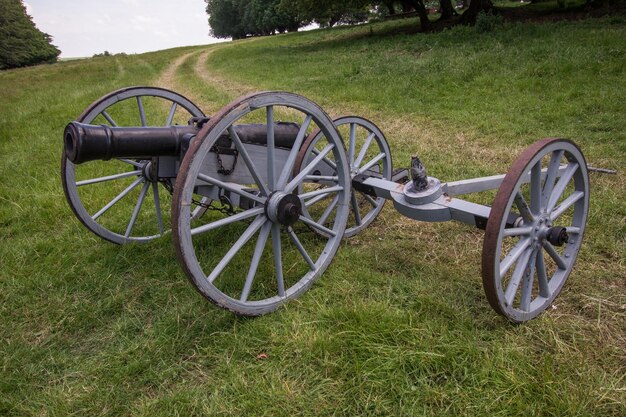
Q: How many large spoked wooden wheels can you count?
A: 4